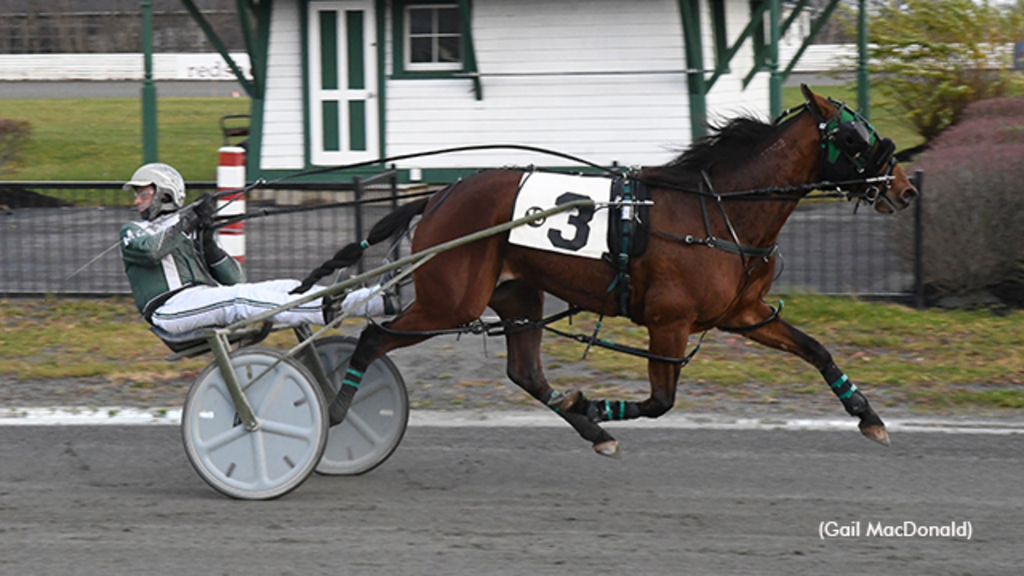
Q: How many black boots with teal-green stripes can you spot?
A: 4